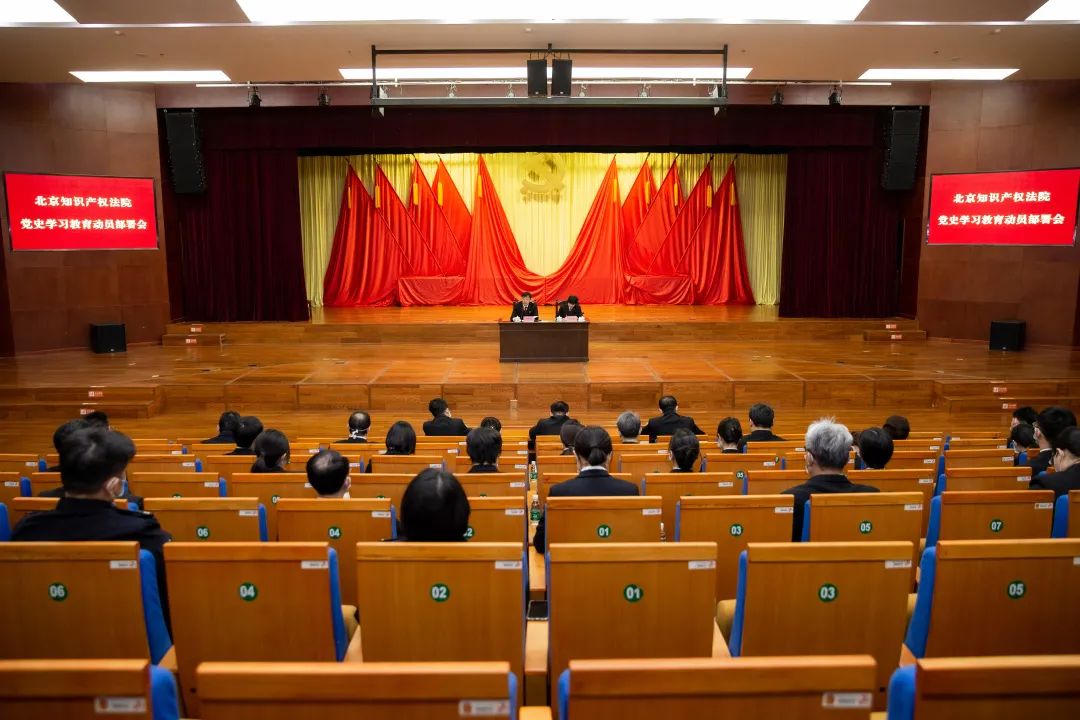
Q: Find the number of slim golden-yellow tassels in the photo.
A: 10